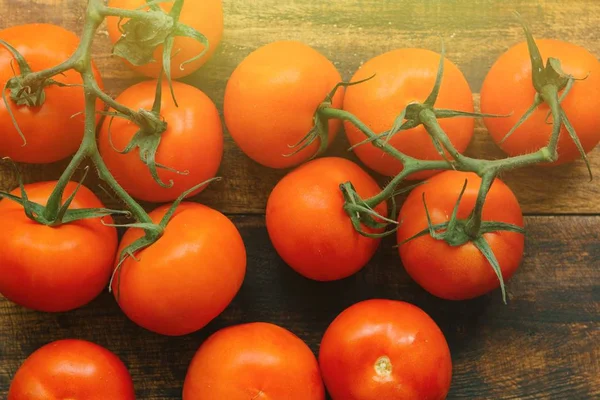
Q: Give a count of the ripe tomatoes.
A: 13